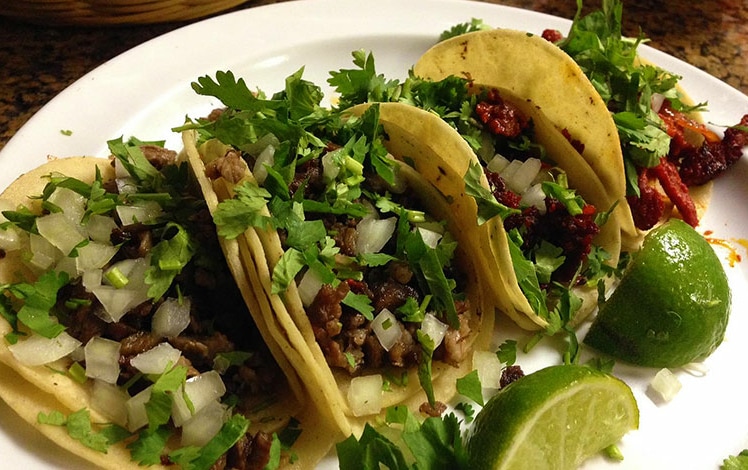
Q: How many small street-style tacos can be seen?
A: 4